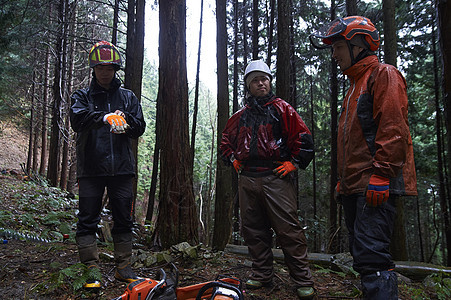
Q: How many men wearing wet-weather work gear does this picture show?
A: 3